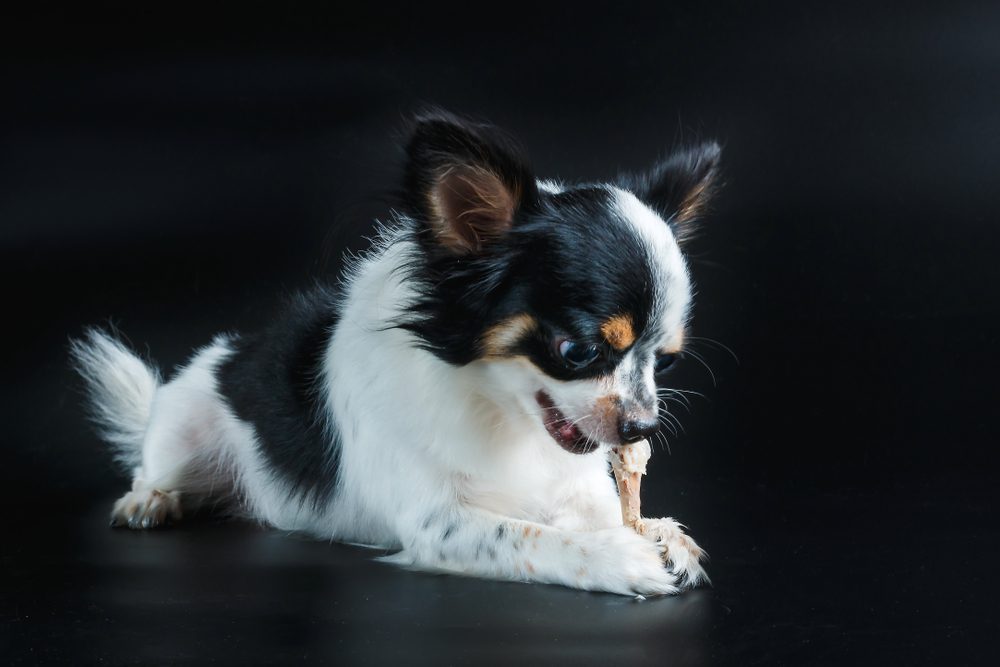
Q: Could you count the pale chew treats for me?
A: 1